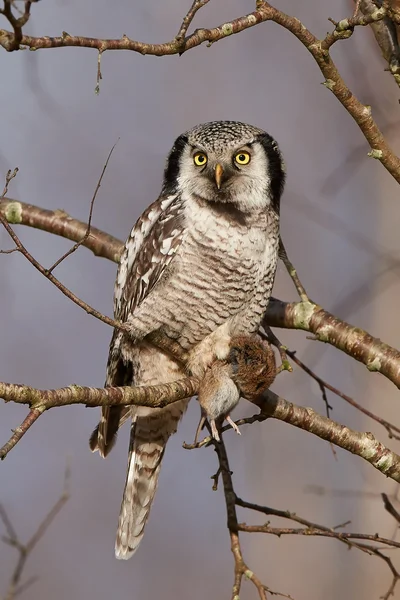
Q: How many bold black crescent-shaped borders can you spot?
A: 2